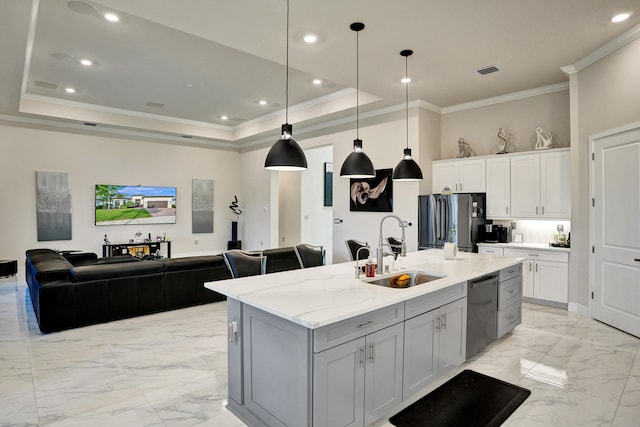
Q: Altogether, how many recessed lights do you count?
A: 9